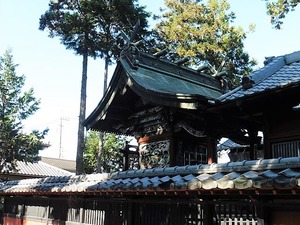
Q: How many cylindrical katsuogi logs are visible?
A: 5